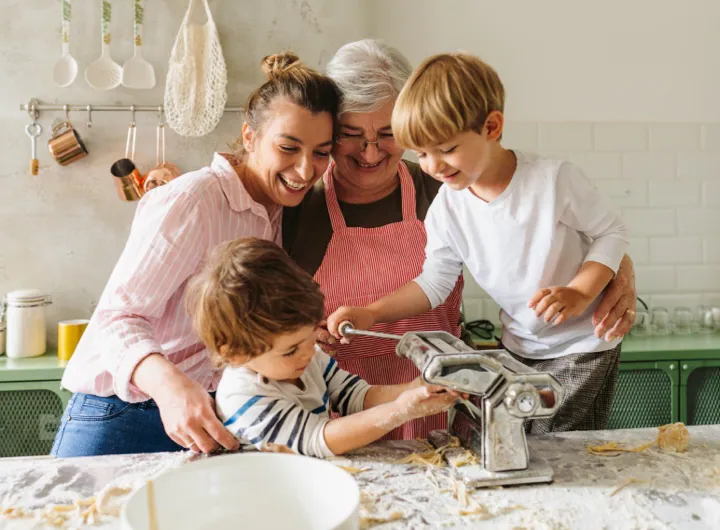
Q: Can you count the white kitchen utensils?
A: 3